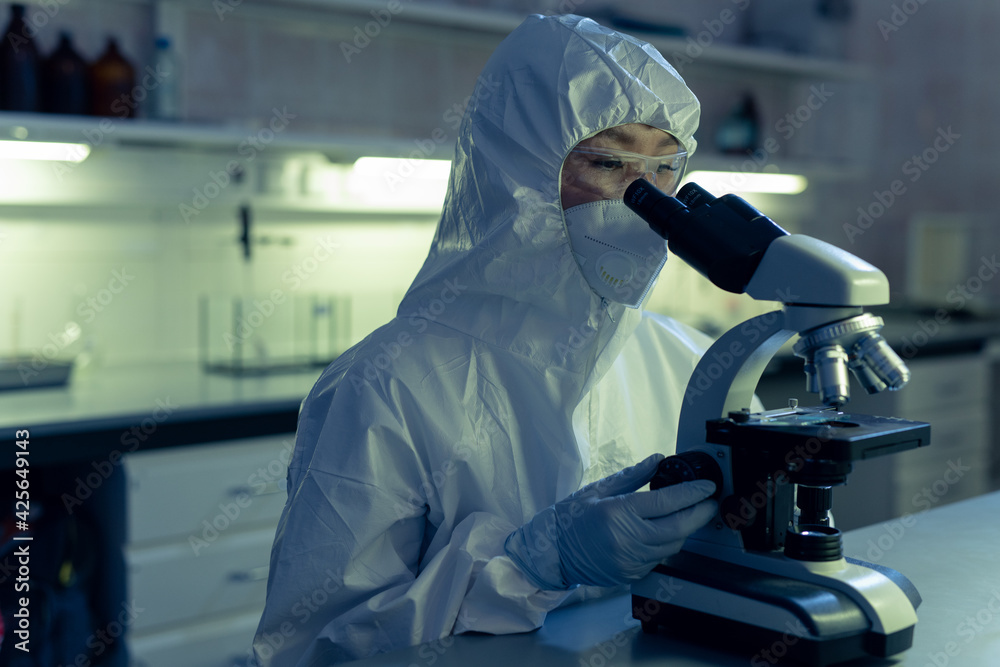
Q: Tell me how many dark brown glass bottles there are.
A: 3